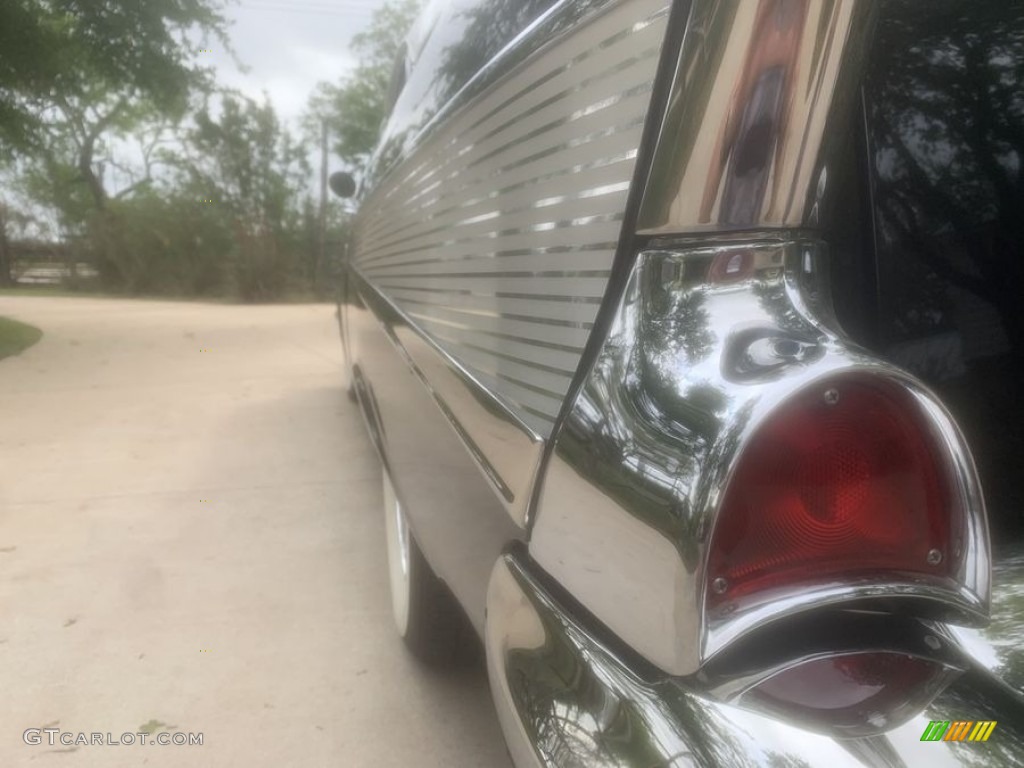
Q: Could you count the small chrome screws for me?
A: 3